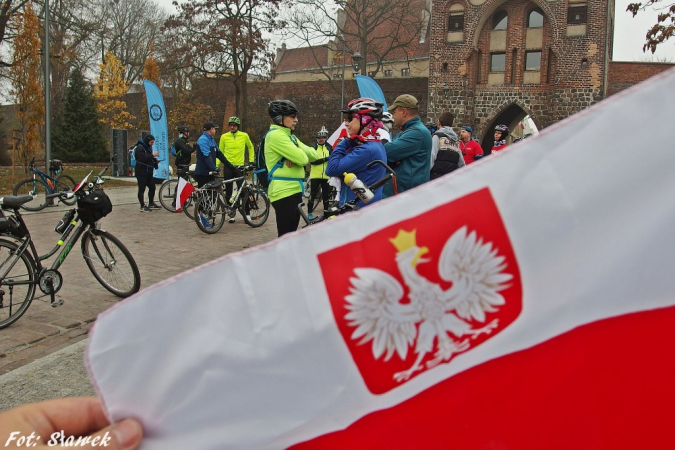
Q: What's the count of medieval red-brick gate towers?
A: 1